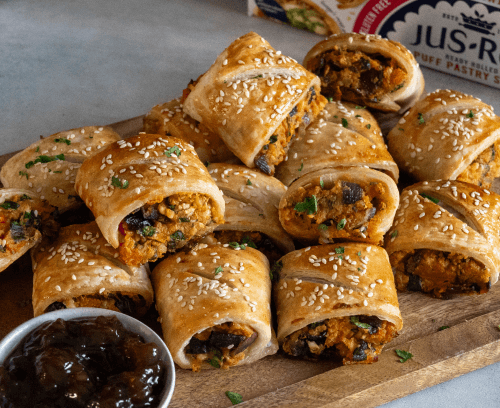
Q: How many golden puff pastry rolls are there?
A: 14